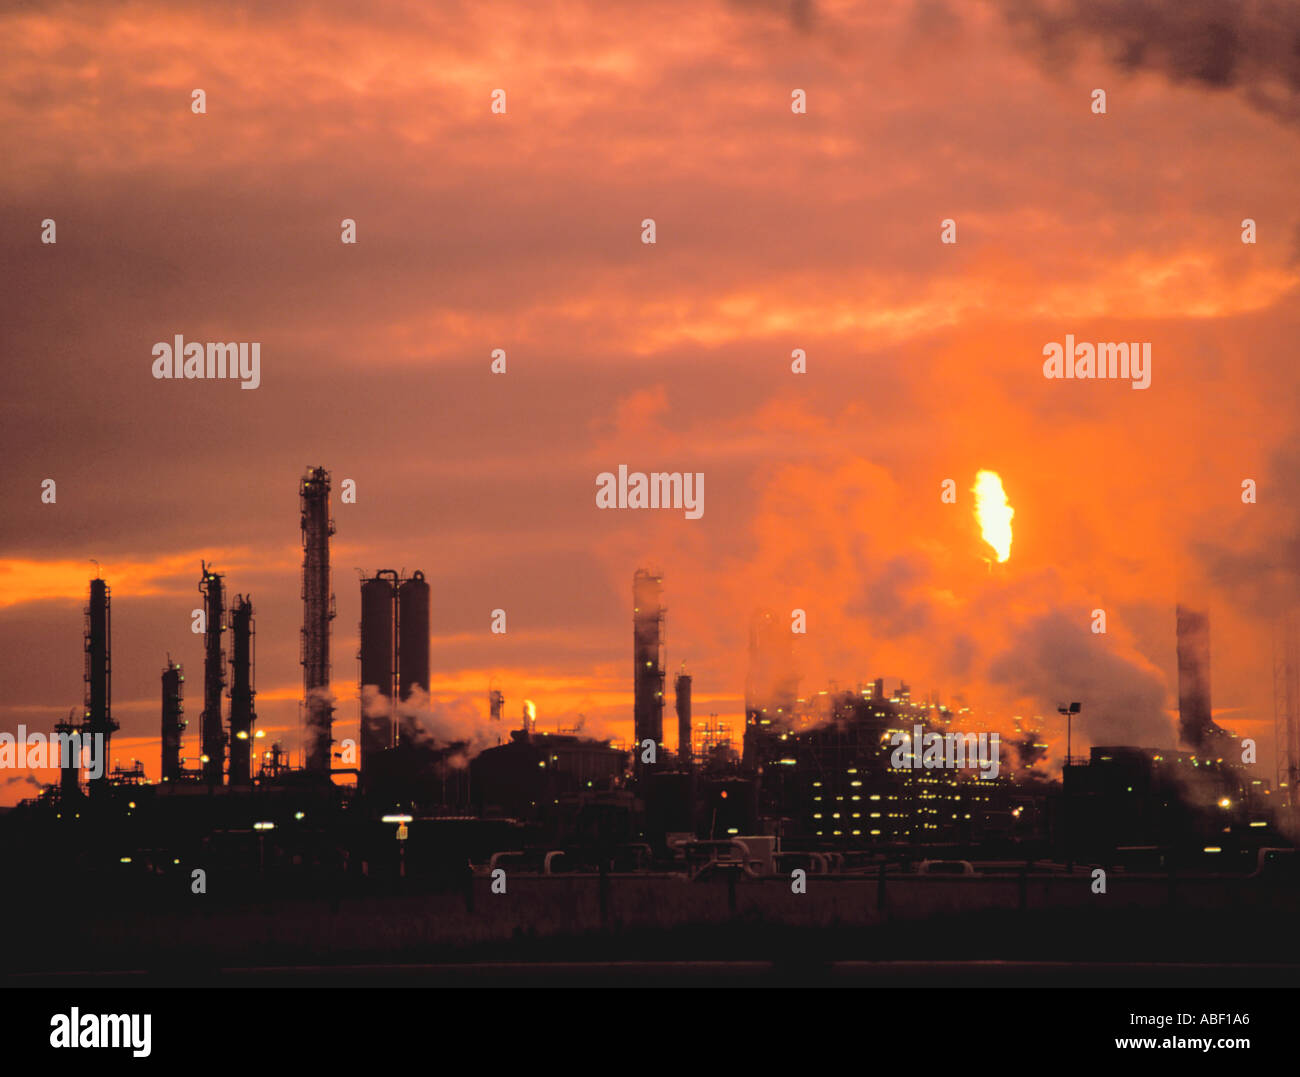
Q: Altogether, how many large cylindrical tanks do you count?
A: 2